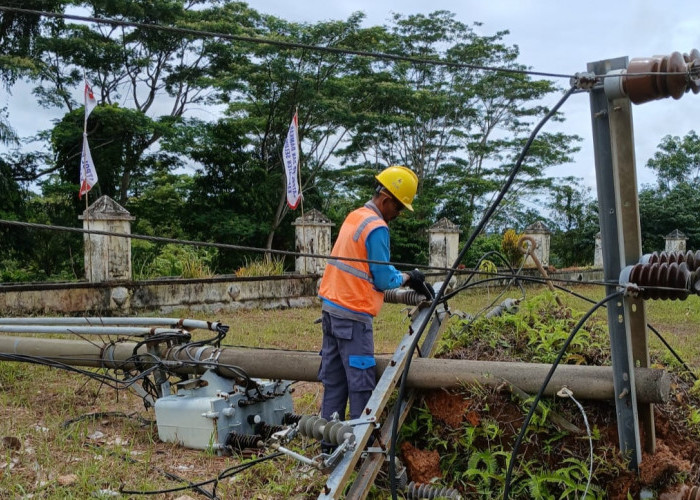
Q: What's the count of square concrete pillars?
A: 6